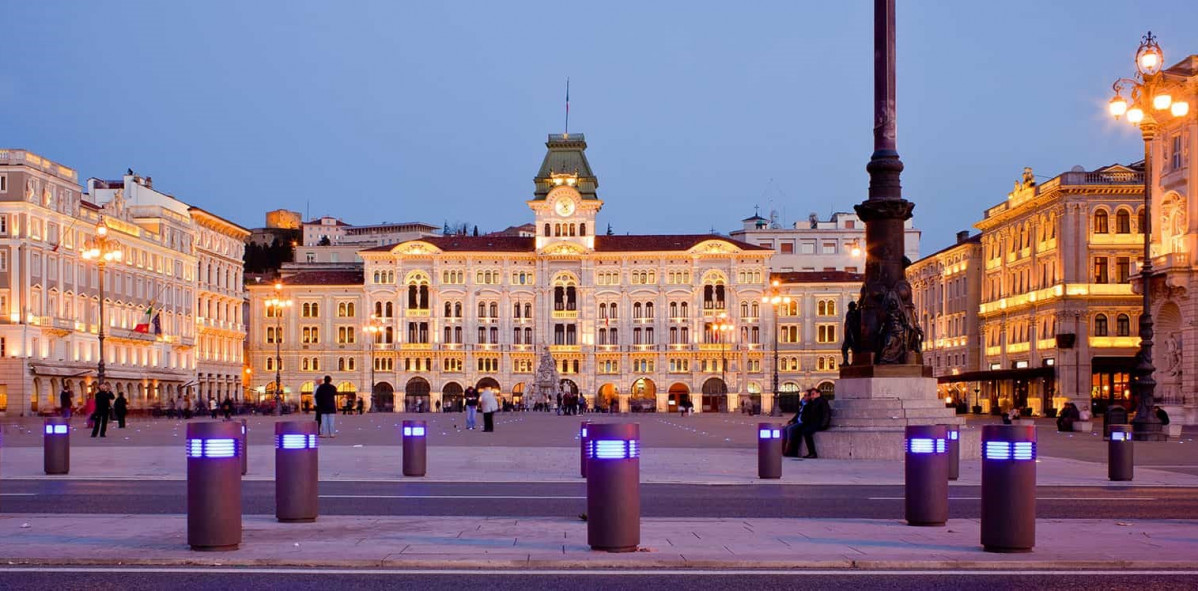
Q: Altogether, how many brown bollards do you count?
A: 12